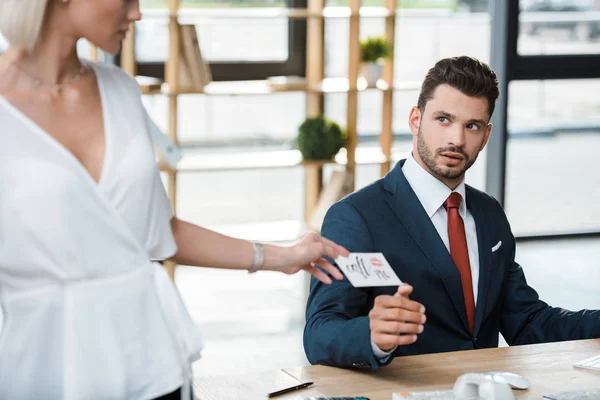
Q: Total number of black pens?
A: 1